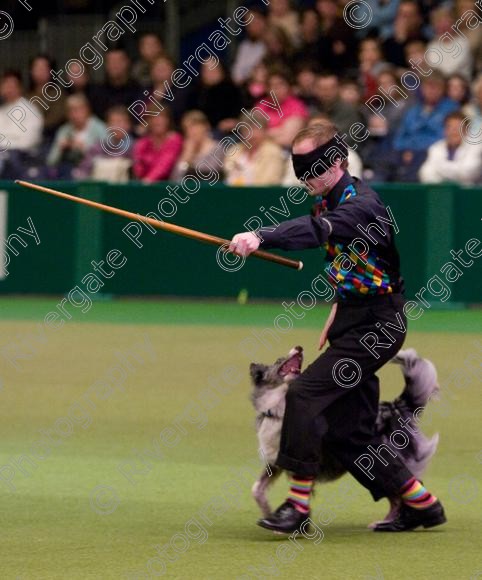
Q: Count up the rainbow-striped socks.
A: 2